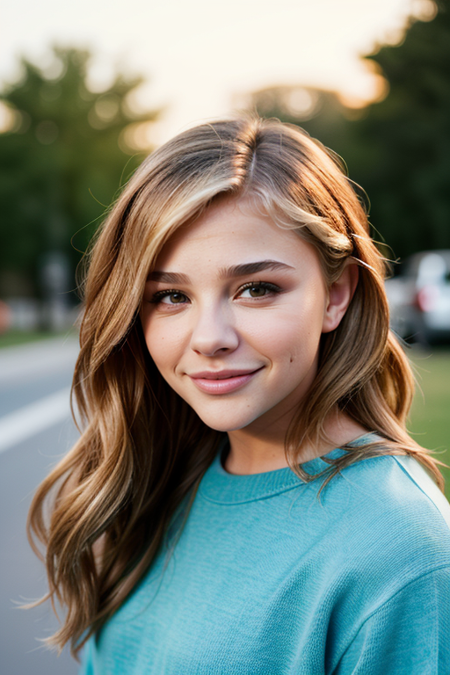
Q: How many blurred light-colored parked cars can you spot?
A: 1